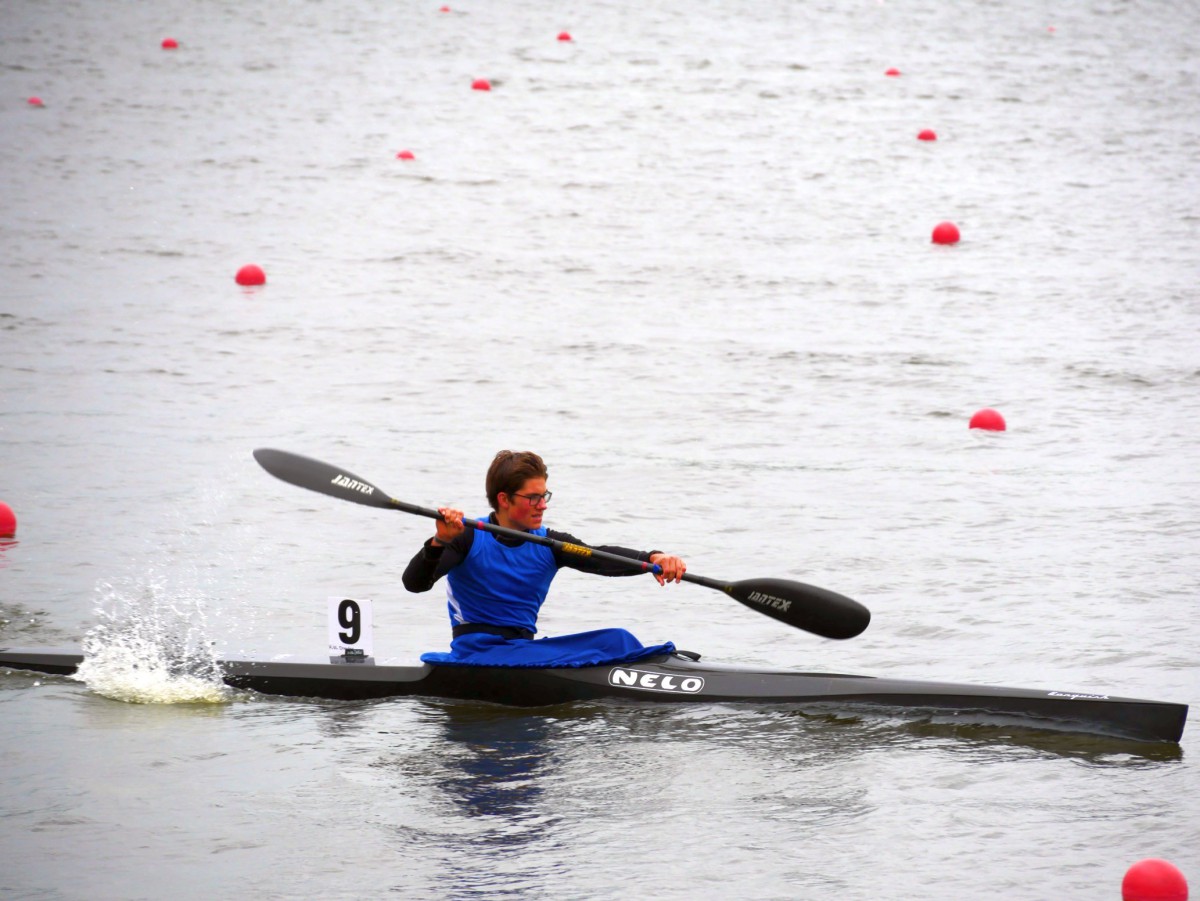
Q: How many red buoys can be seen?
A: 14